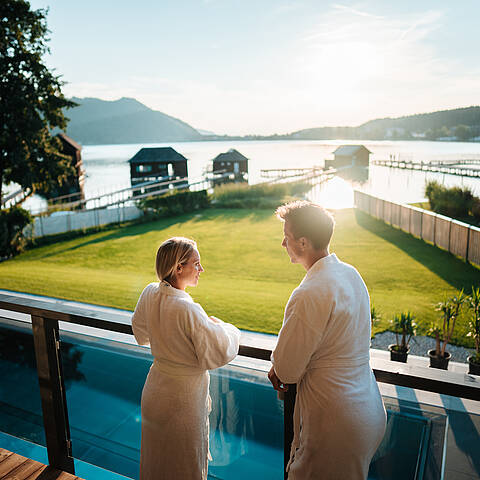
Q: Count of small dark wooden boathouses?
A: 4